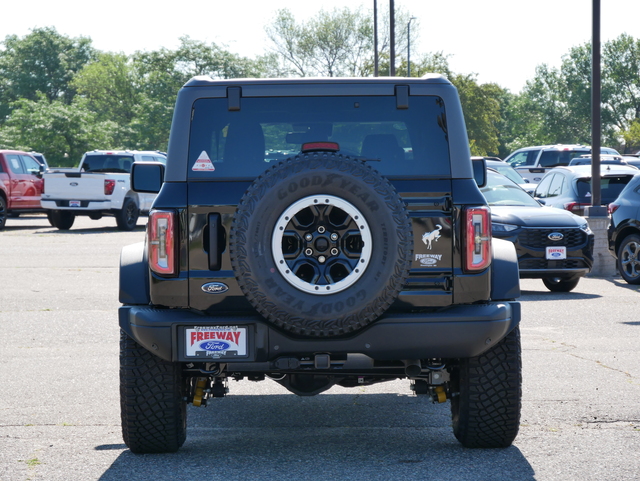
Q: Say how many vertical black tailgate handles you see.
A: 1